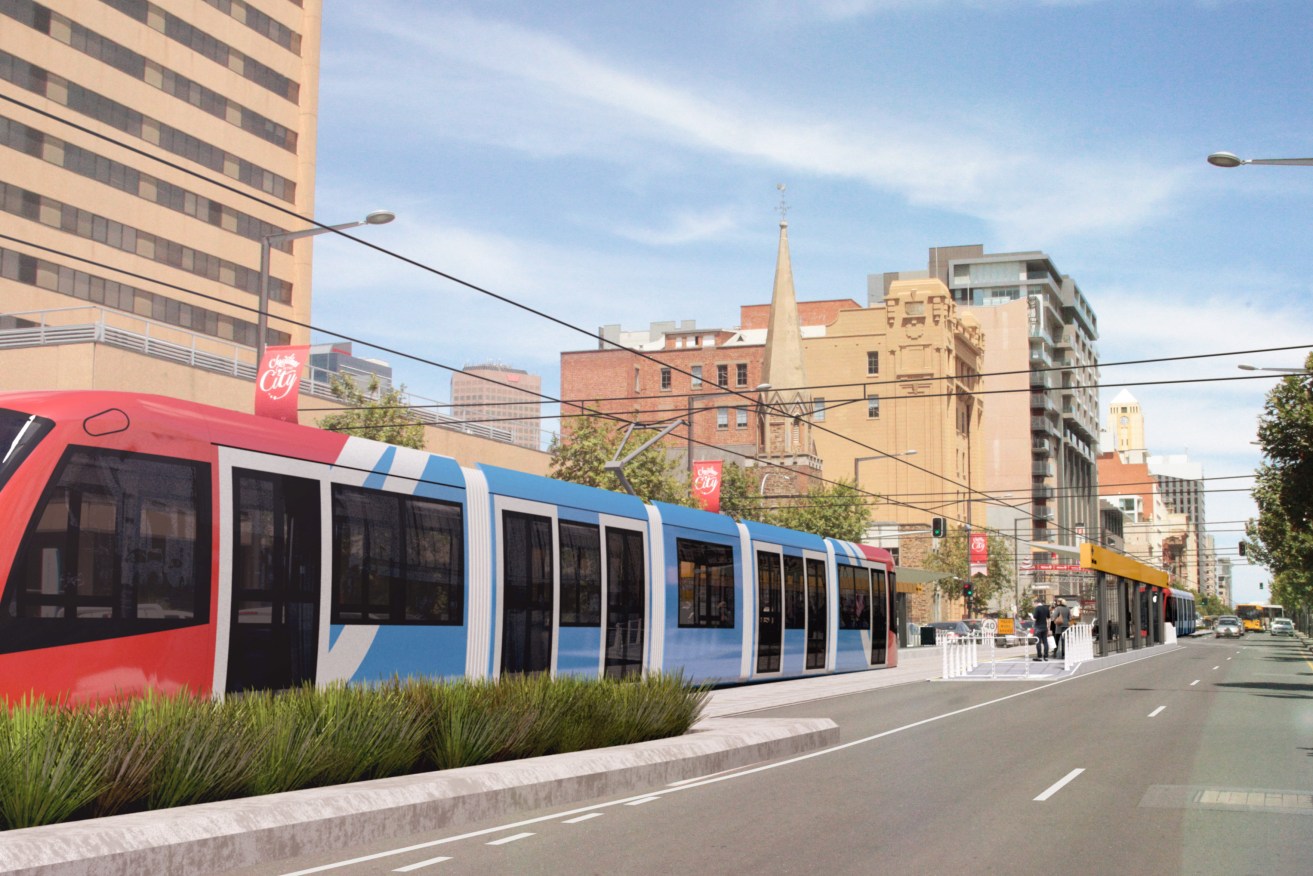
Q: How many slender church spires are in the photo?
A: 1